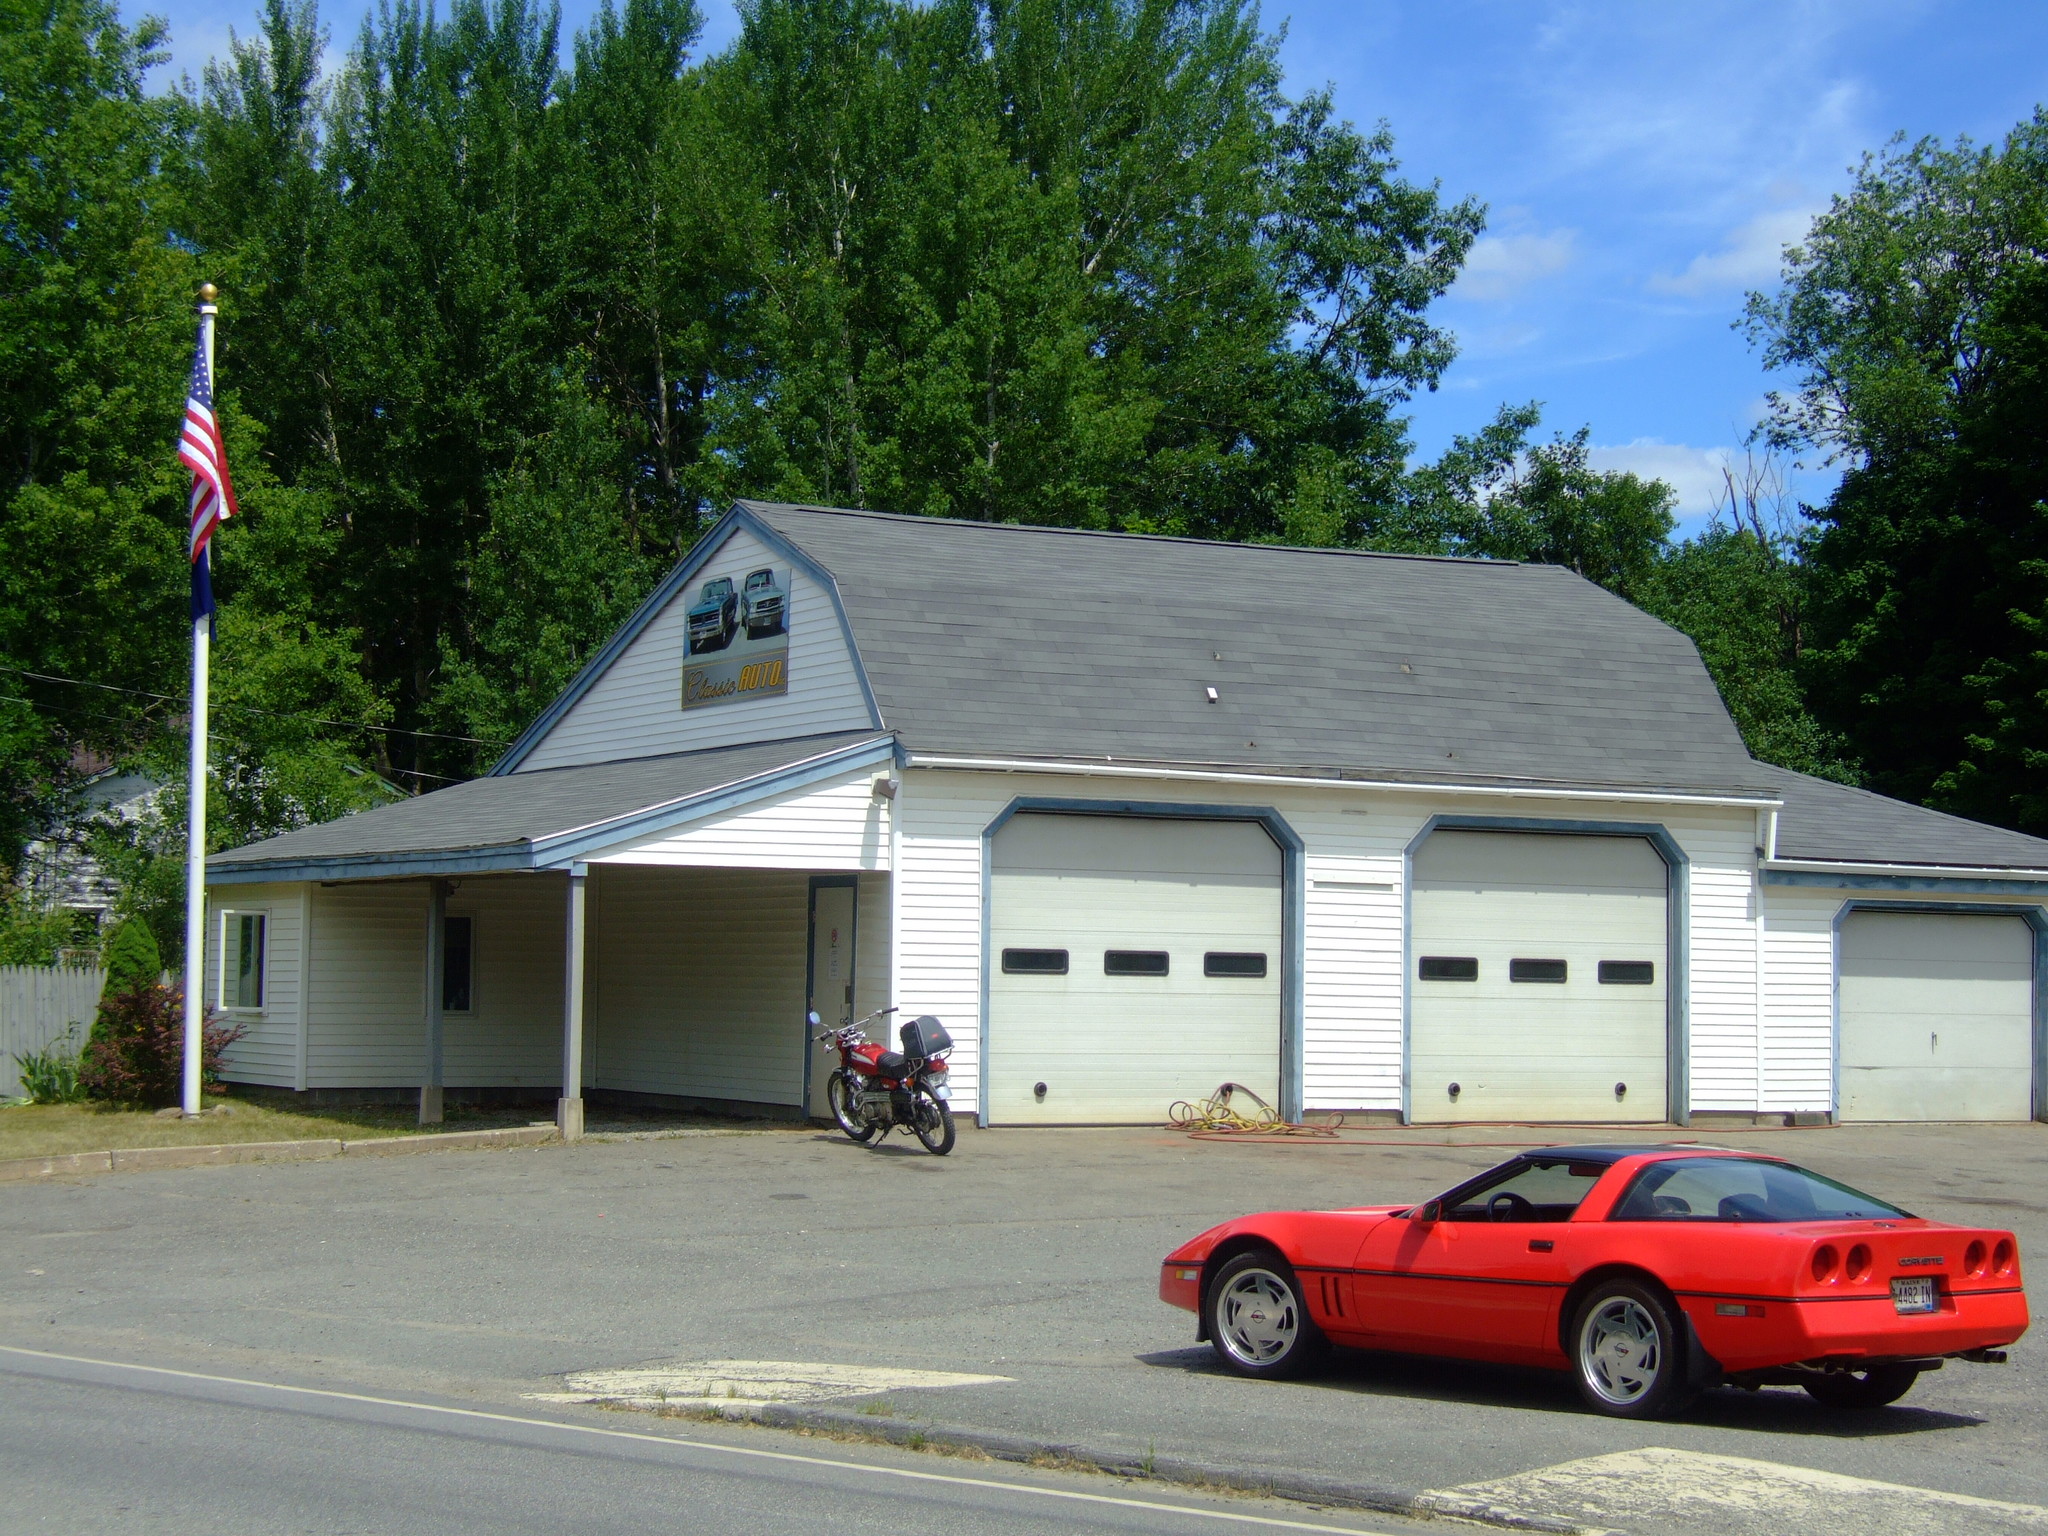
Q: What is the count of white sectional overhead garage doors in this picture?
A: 3